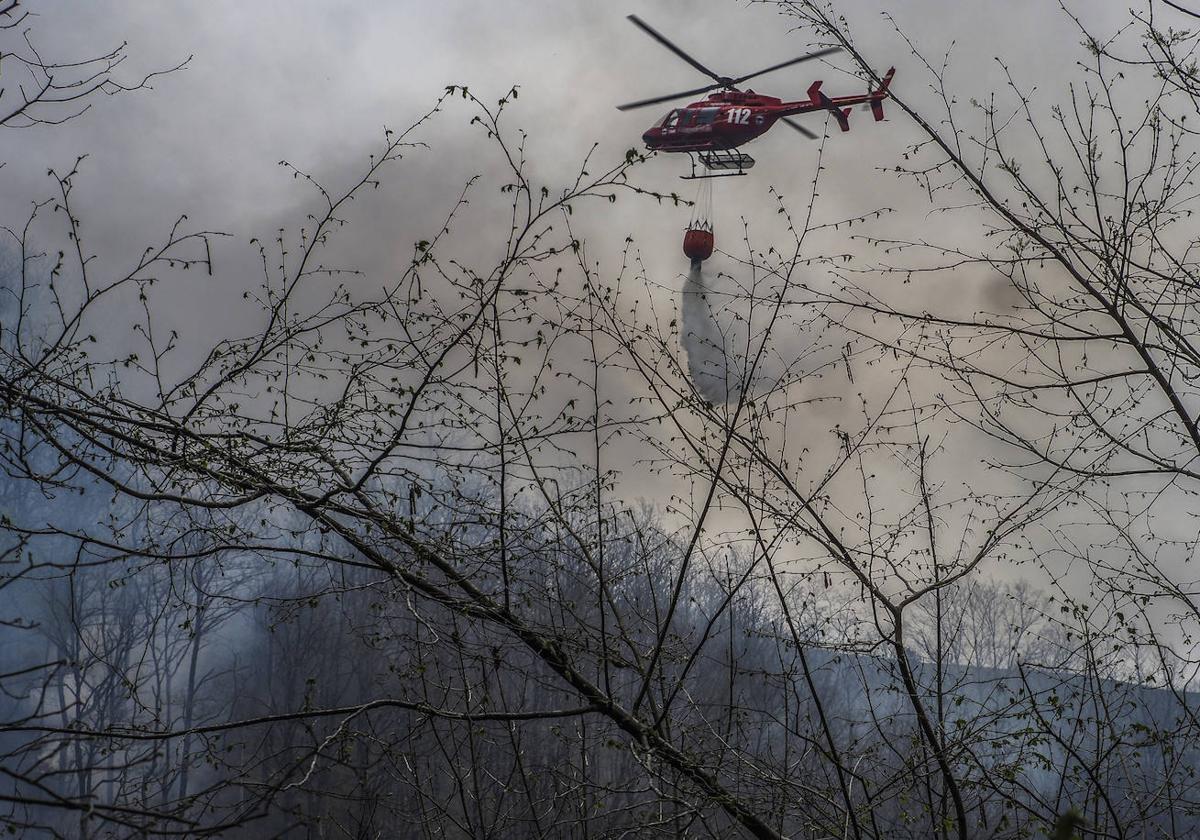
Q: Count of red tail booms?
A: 1